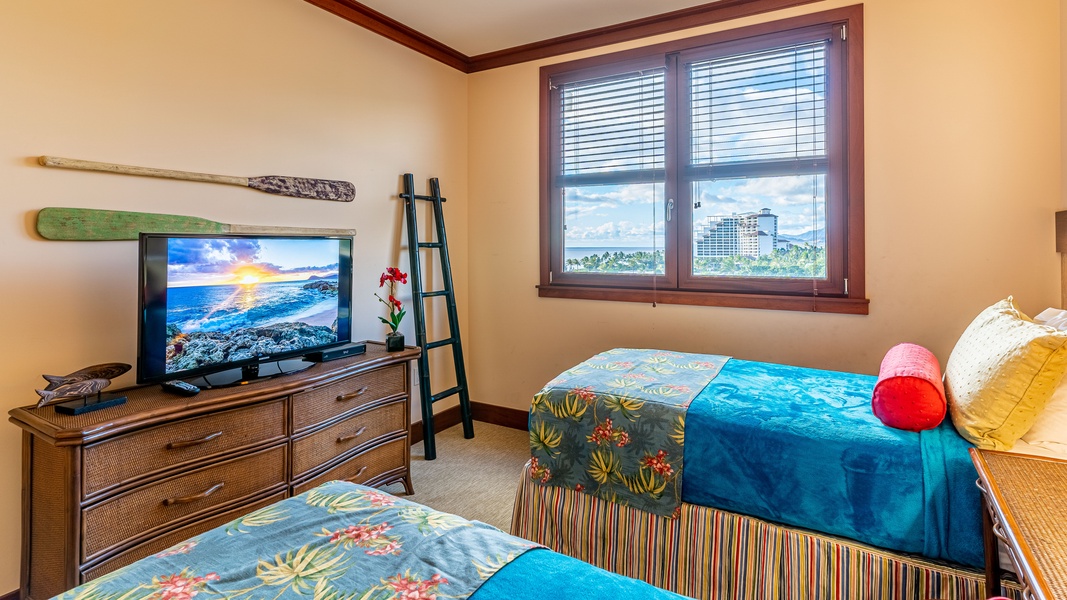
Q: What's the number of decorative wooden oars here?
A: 2